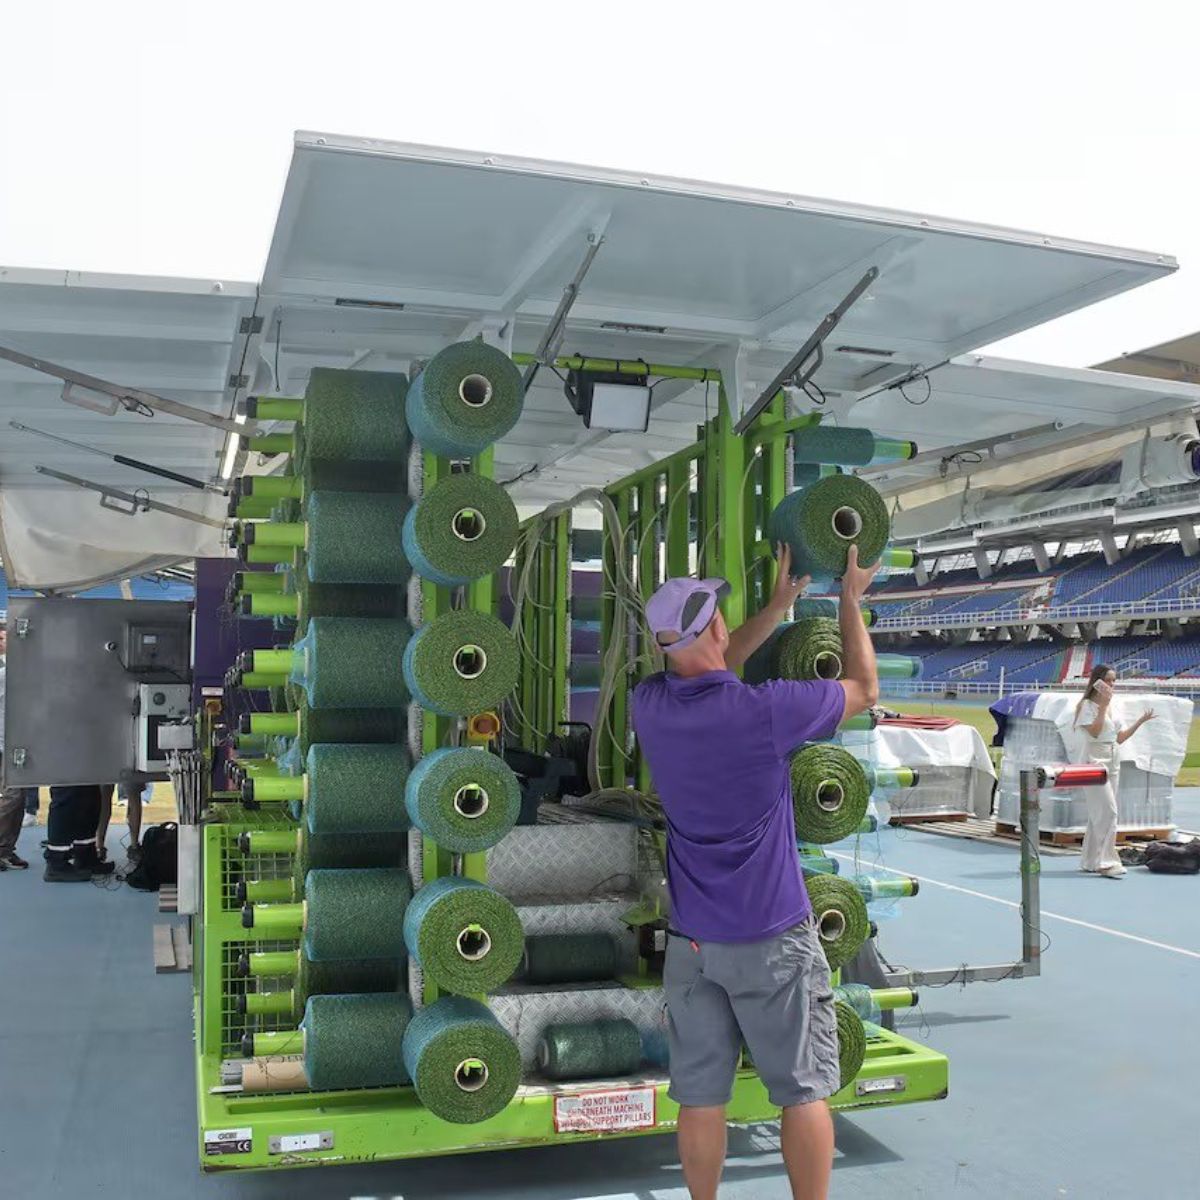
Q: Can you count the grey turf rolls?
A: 0